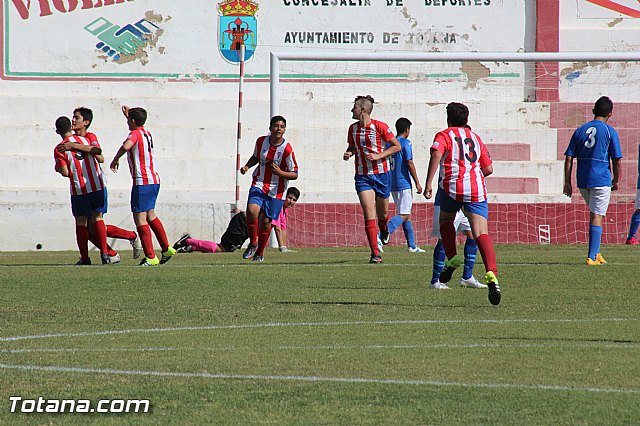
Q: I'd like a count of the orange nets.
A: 0